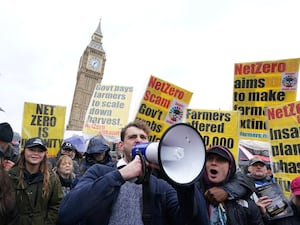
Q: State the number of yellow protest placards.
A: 6